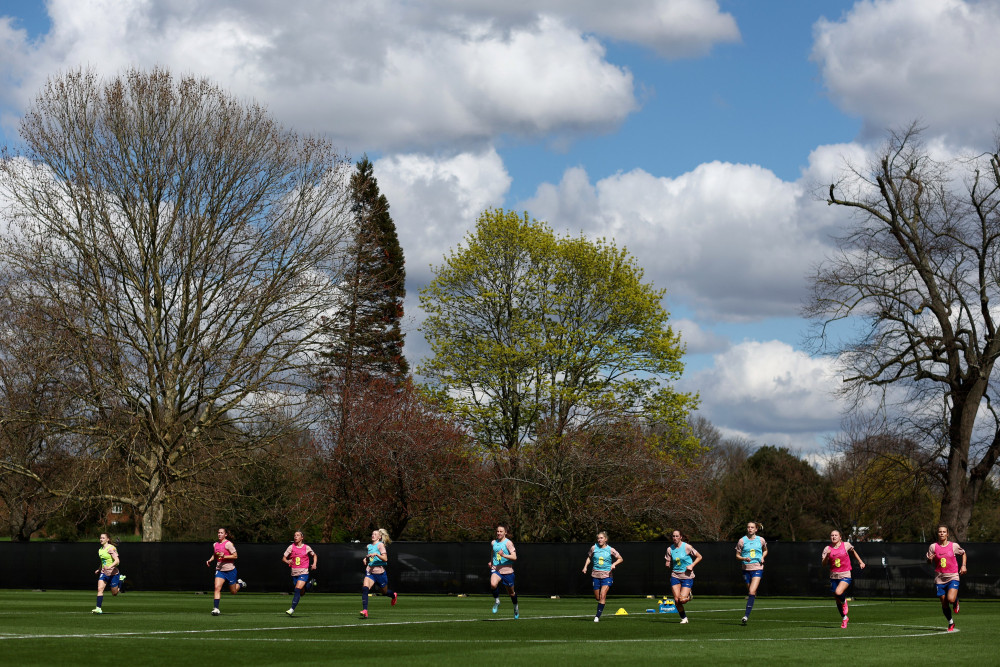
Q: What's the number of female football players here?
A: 10